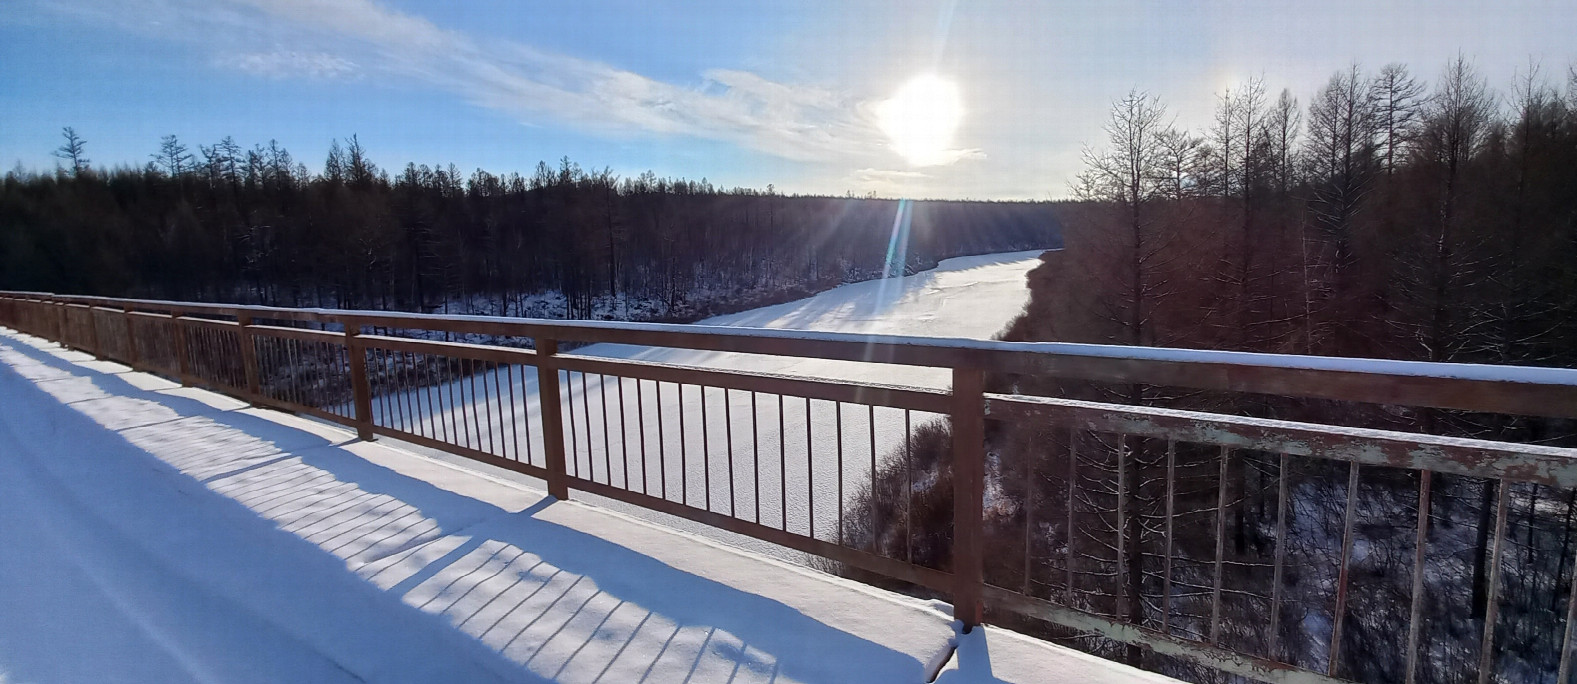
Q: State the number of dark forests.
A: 2